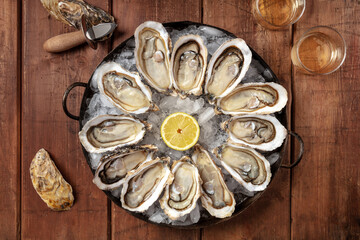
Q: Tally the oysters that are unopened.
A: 2